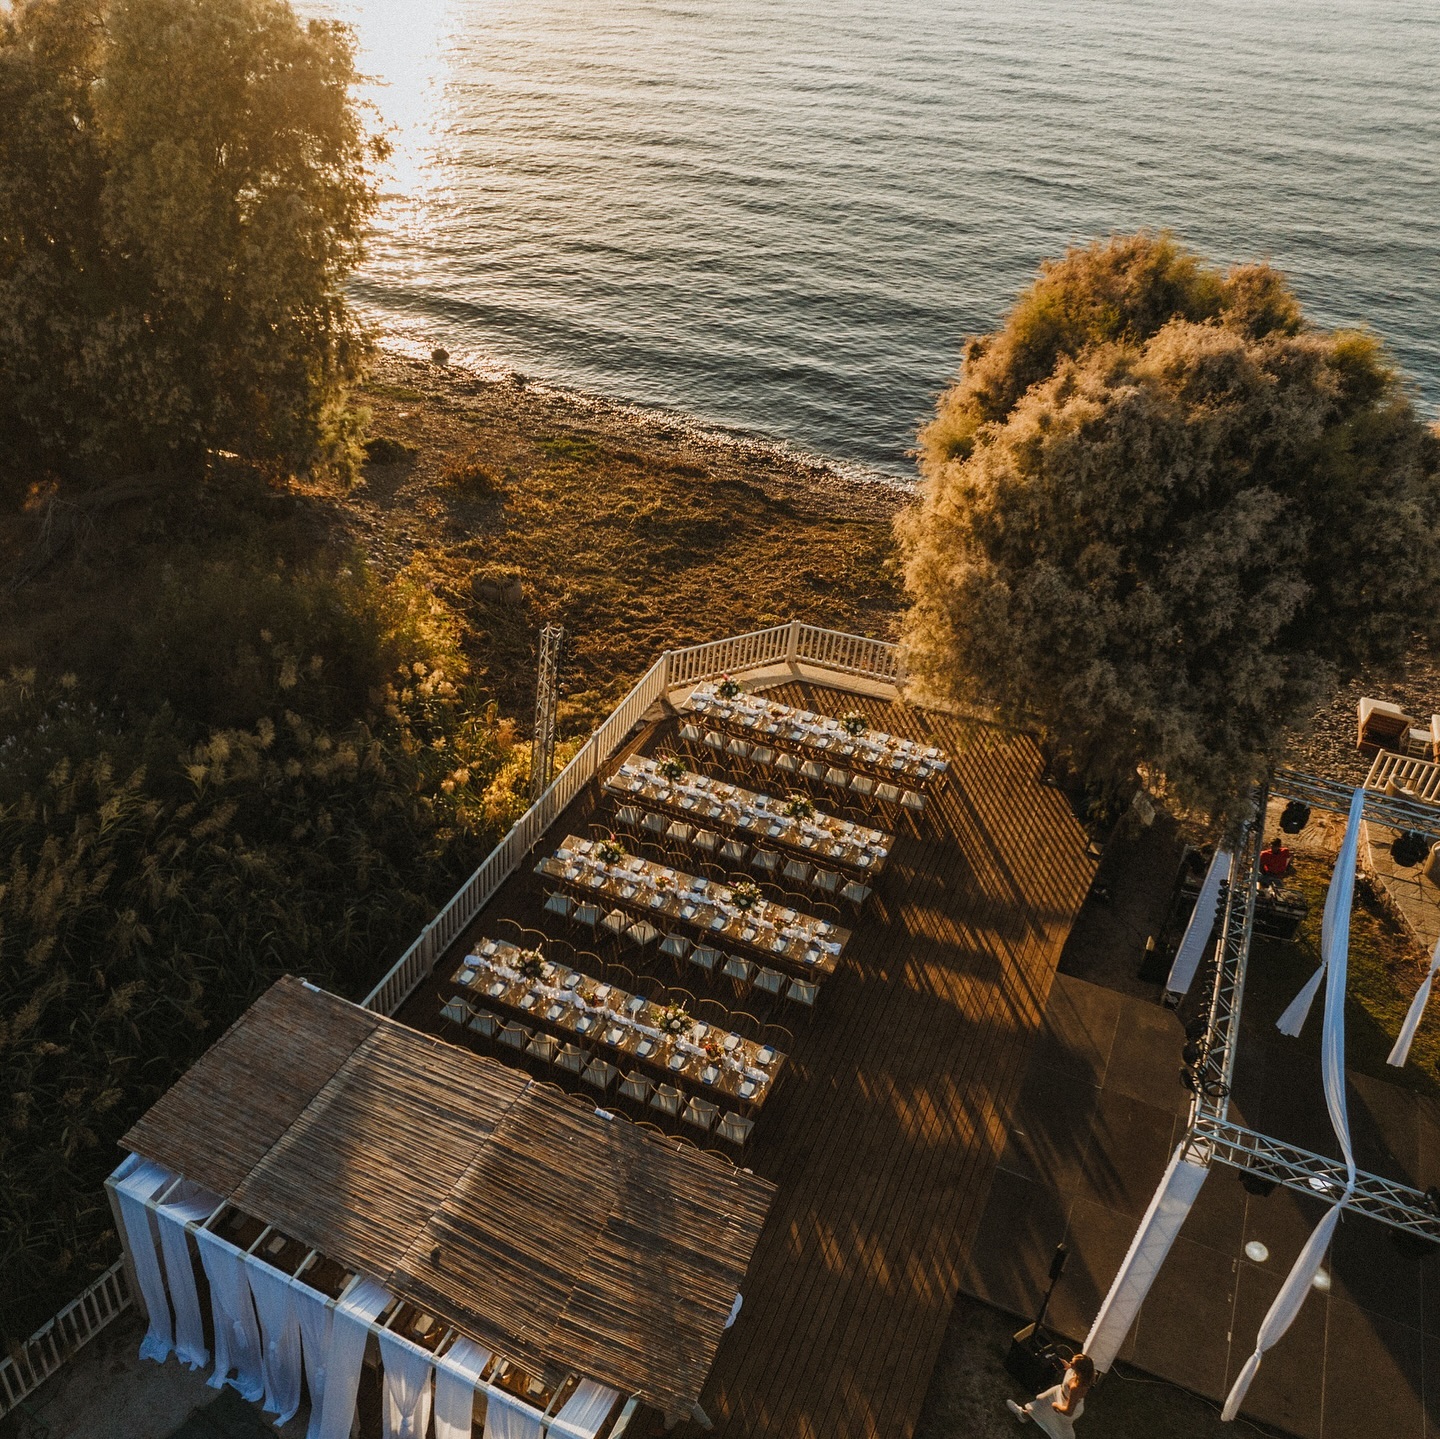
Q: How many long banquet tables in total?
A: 4